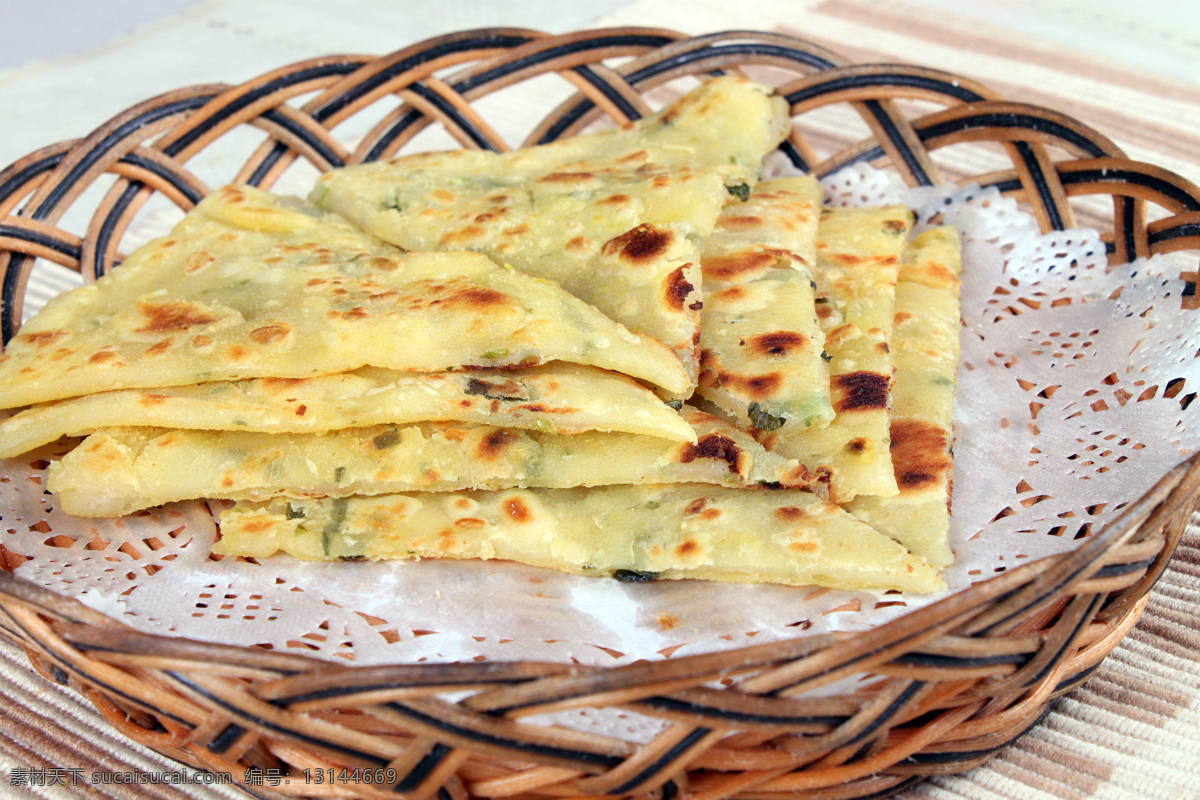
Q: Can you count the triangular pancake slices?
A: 8